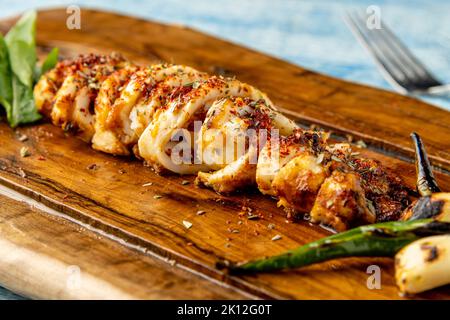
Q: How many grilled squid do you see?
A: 1